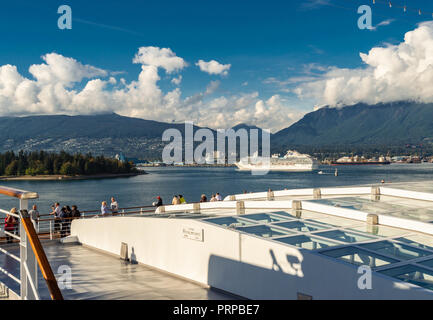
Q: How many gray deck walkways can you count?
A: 1